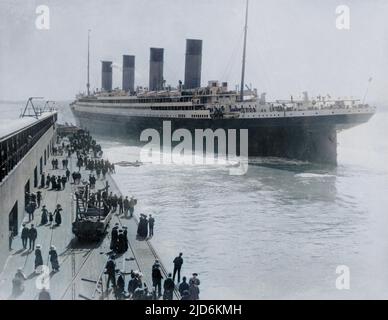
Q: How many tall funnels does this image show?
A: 4